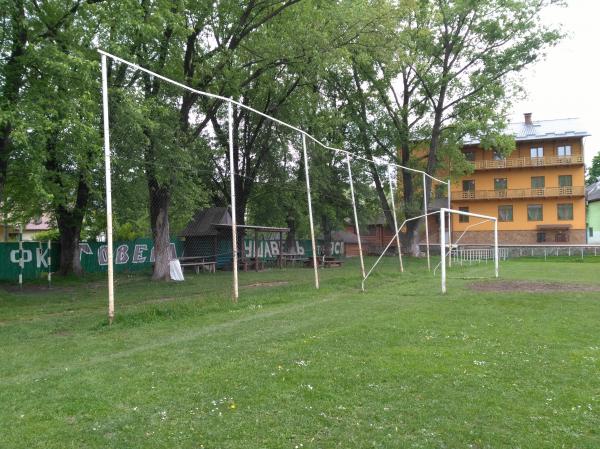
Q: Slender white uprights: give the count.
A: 7